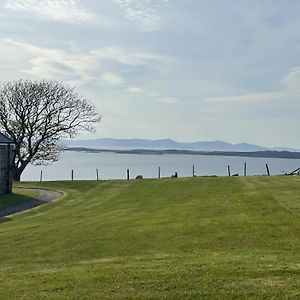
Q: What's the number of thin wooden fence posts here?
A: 9